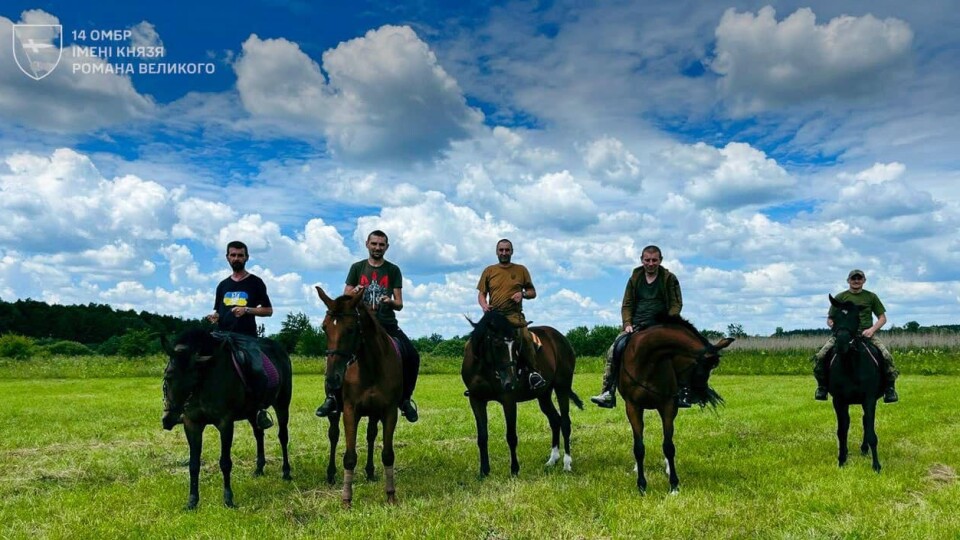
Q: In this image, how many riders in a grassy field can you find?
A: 5